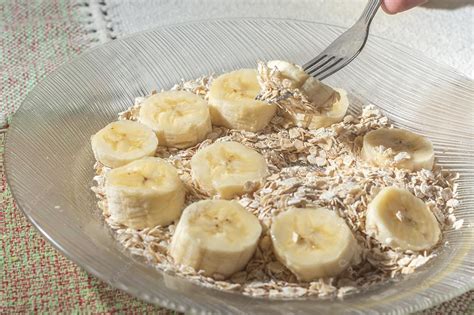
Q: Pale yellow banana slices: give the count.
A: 11